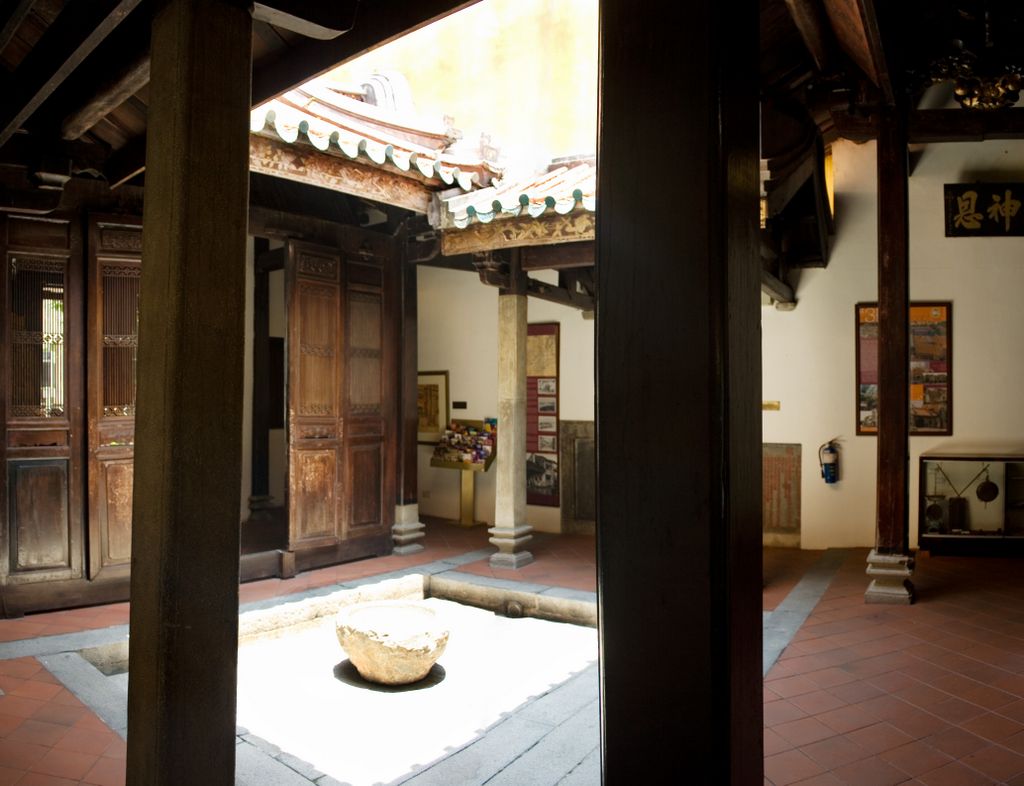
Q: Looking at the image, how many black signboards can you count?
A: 1